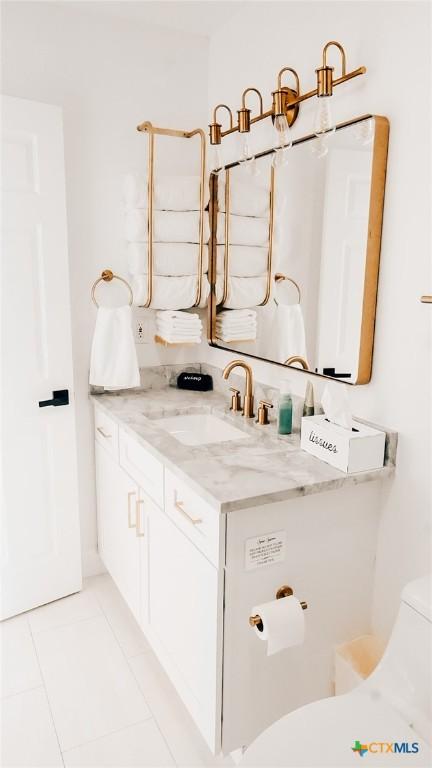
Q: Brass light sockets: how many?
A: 4